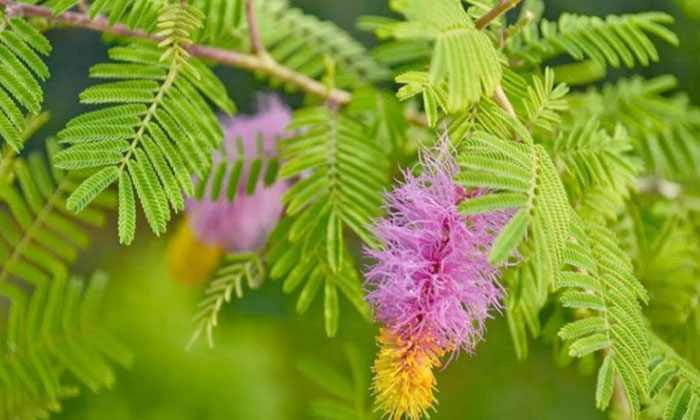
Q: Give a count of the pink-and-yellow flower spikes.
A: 2